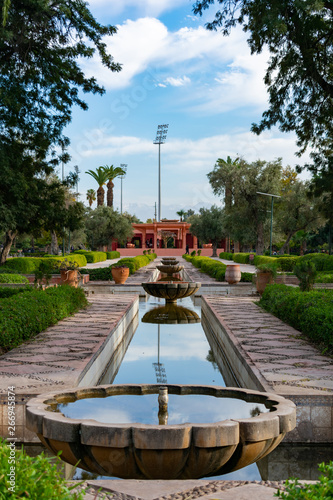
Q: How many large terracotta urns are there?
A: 4